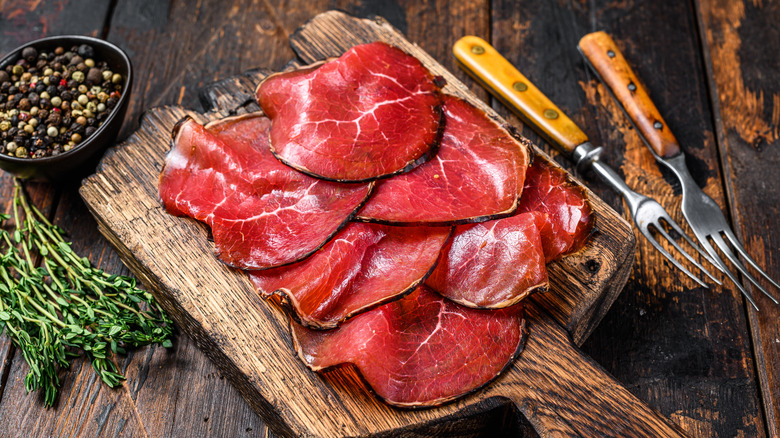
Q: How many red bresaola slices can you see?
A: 7